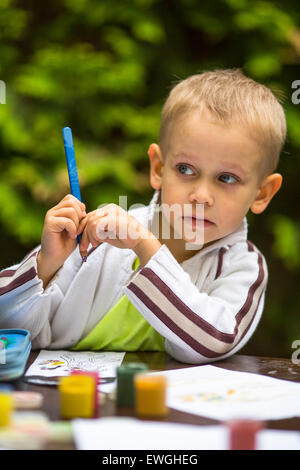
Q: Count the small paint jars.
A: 6